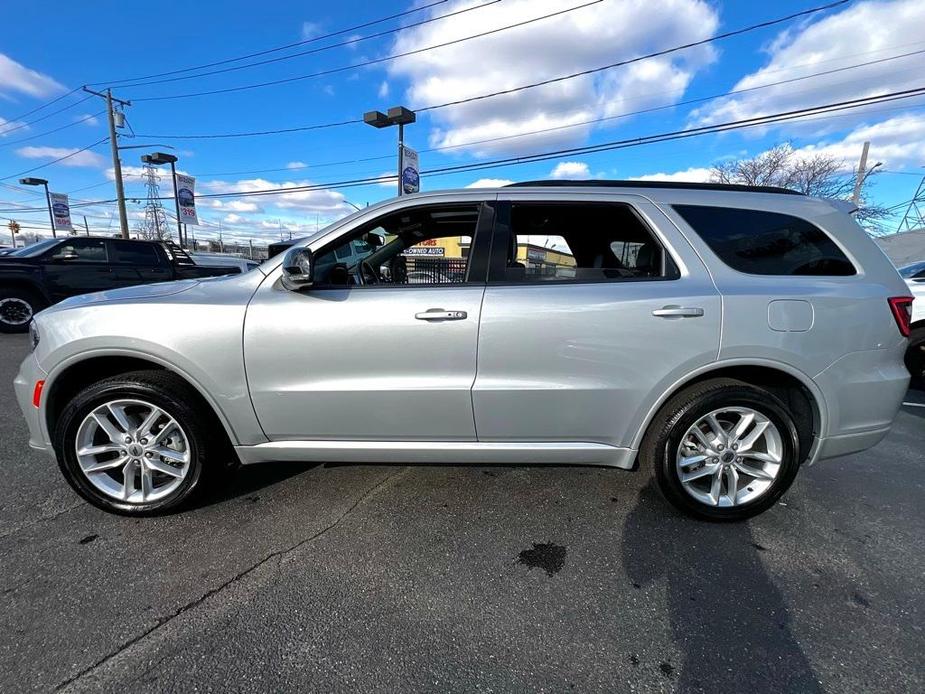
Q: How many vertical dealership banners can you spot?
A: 3